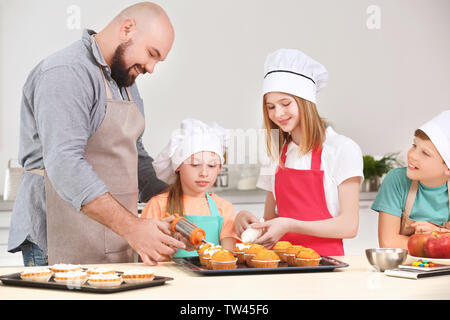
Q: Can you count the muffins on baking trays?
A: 15